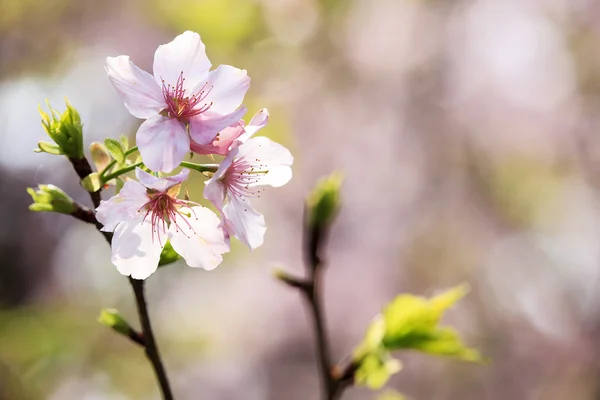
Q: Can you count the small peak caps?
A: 0